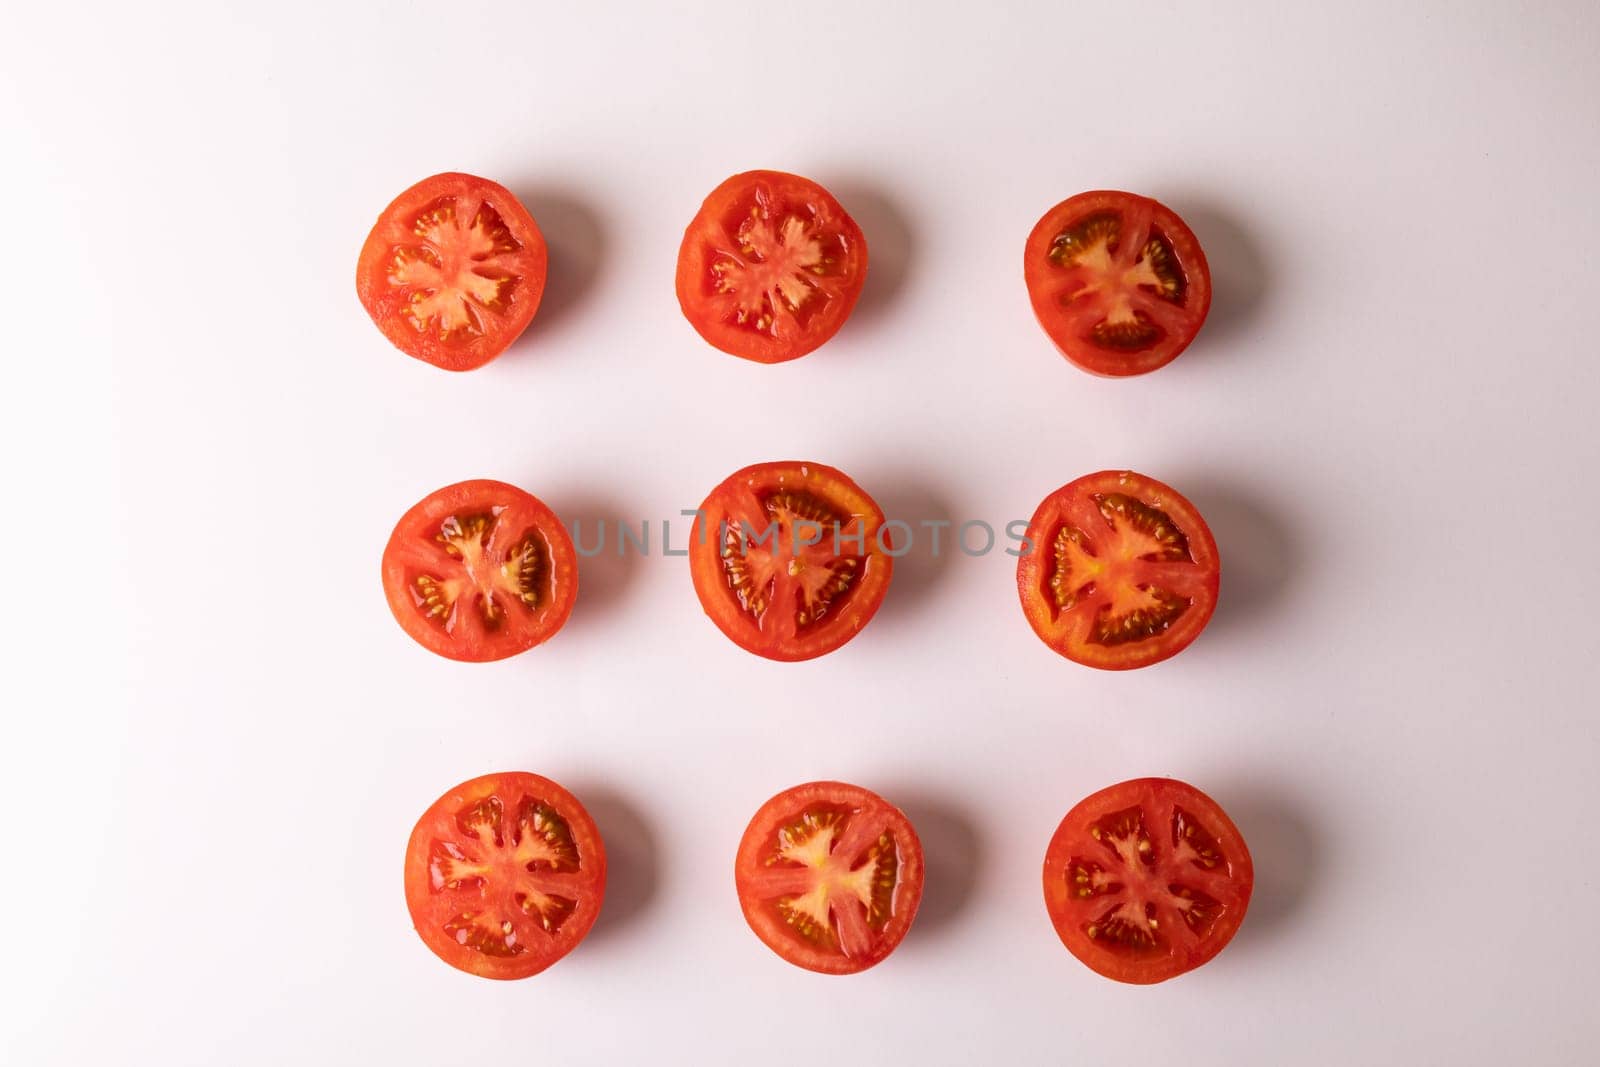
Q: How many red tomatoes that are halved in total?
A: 9